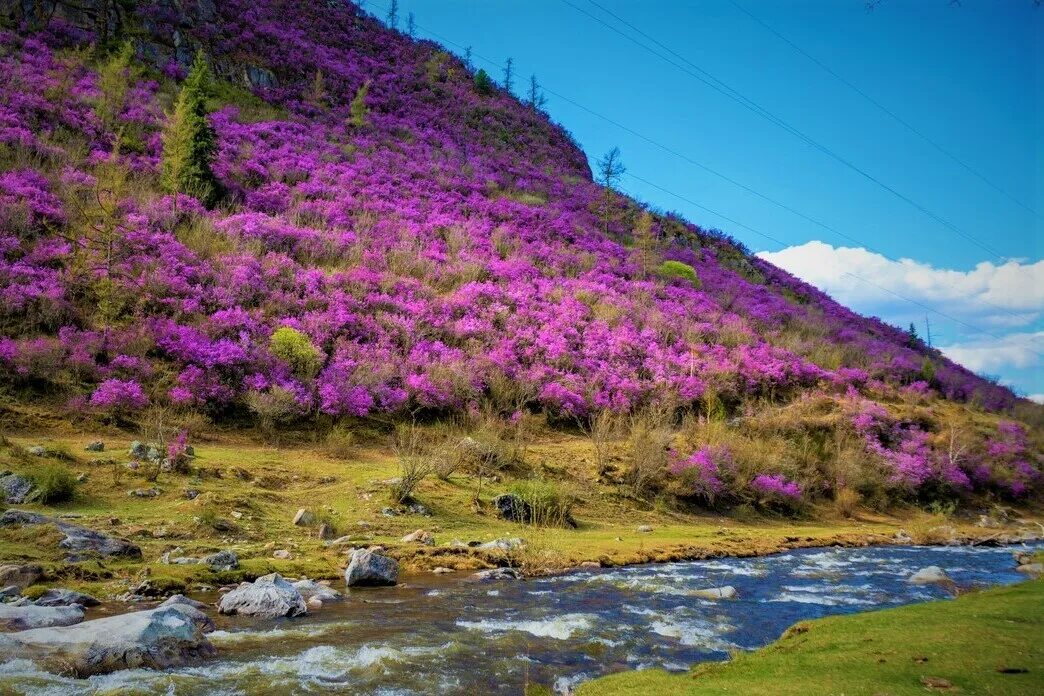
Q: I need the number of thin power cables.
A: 5